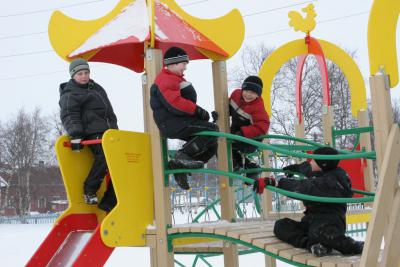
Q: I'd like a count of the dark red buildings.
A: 1